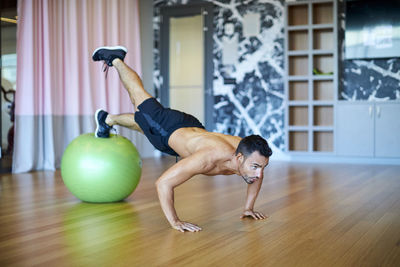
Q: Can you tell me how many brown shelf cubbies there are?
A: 12